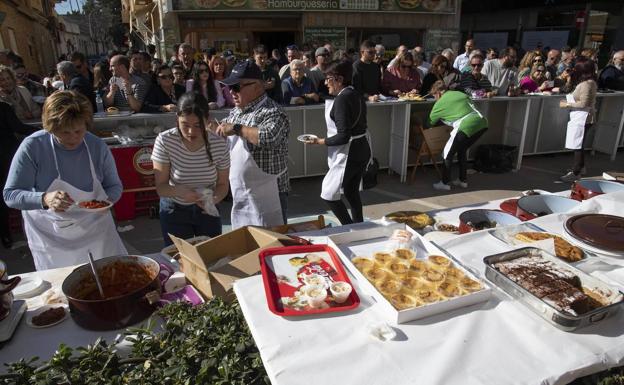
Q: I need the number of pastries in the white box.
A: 15